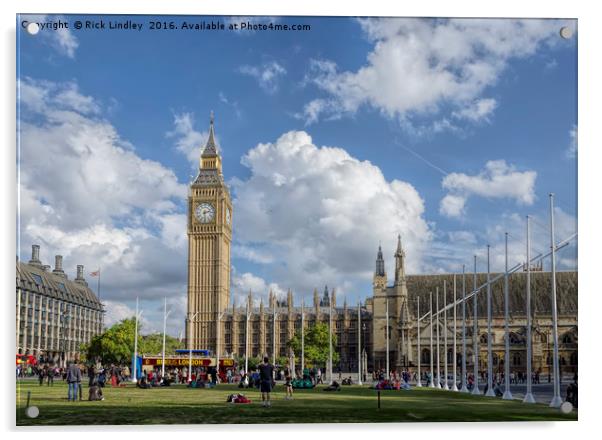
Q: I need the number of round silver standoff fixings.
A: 4